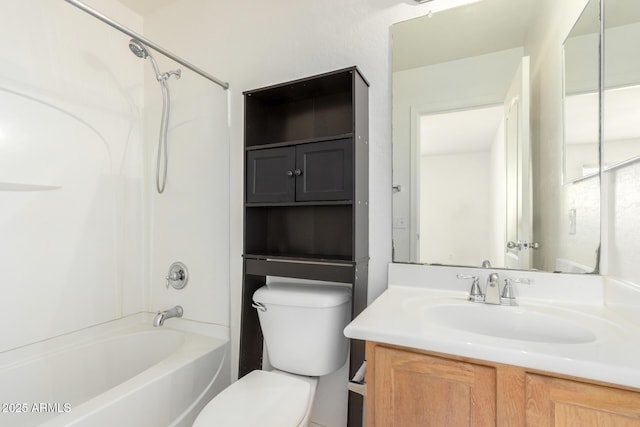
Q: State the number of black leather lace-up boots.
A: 0